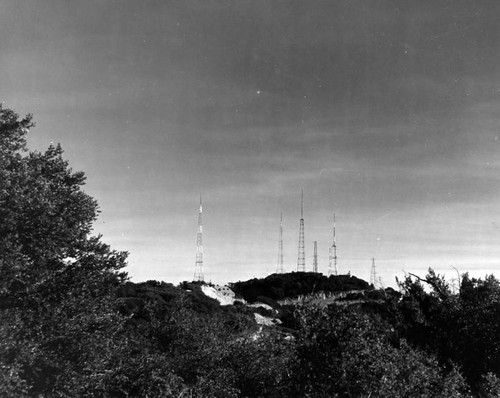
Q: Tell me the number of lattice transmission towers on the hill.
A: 6